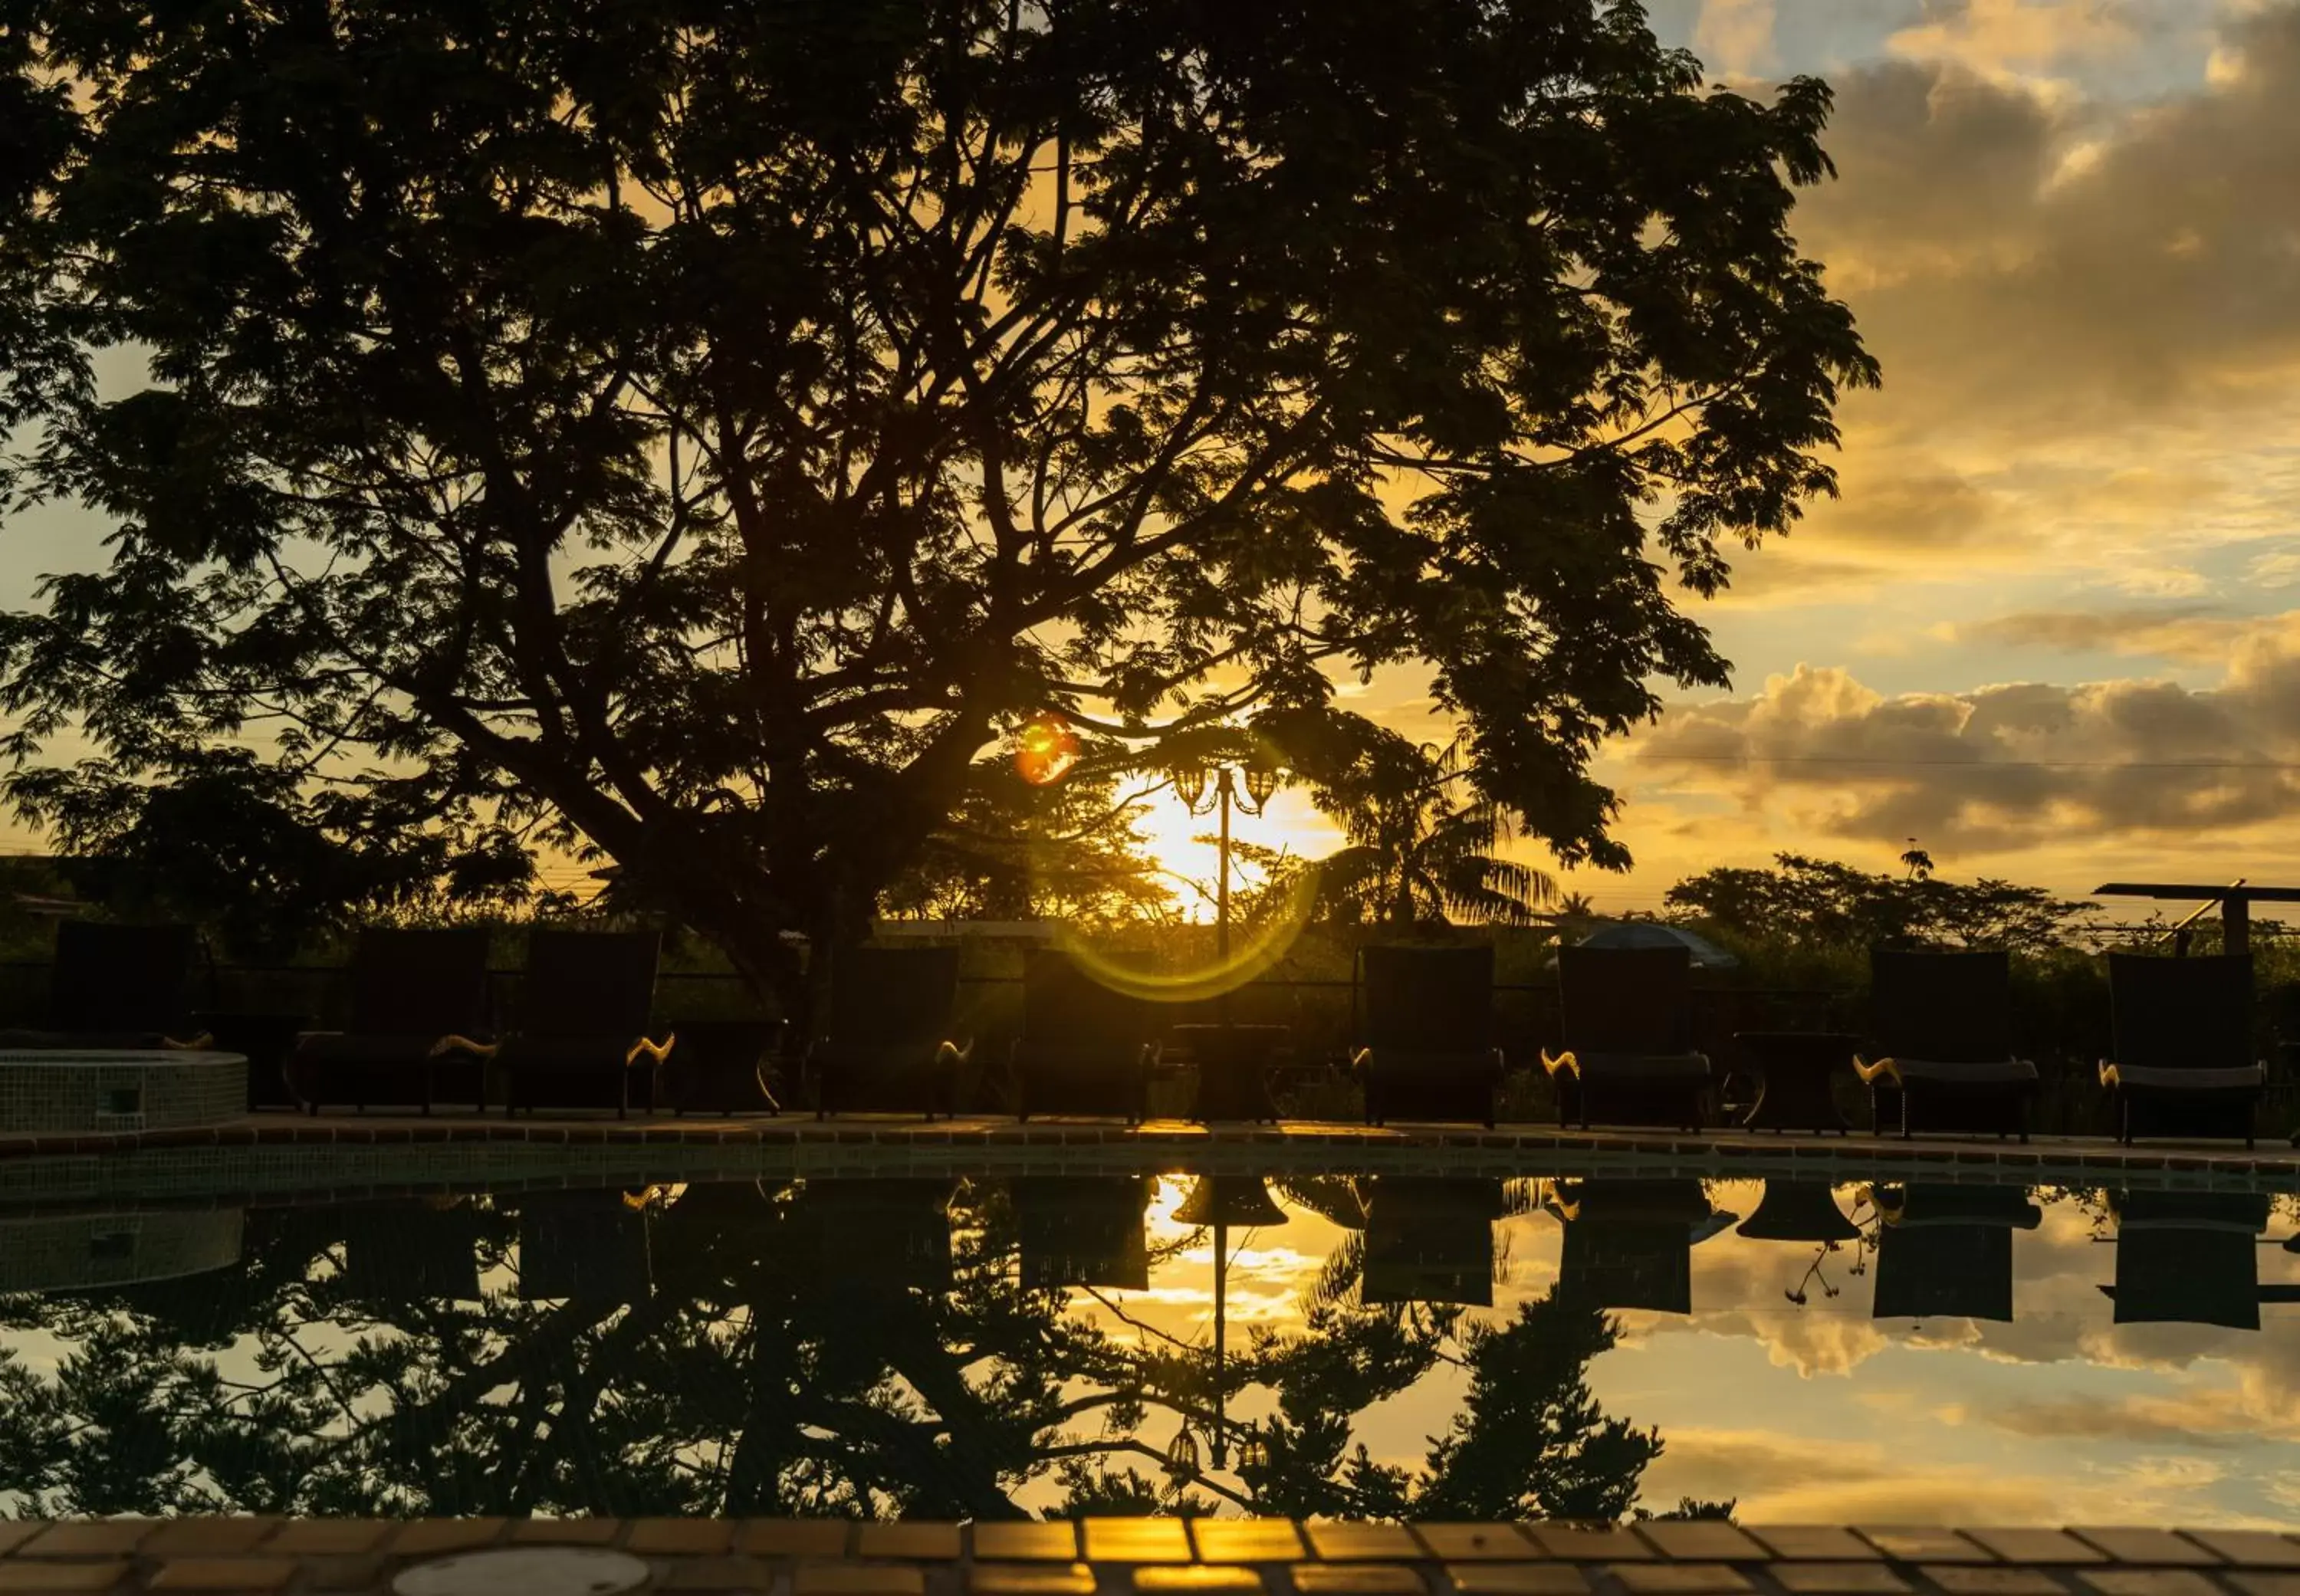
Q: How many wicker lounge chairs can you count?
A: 9